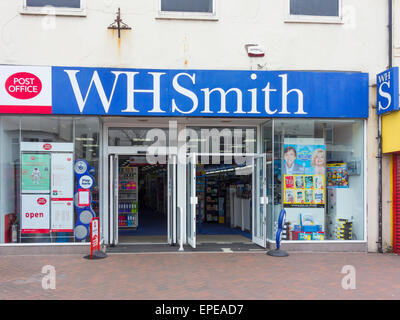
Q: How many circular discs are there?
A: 5